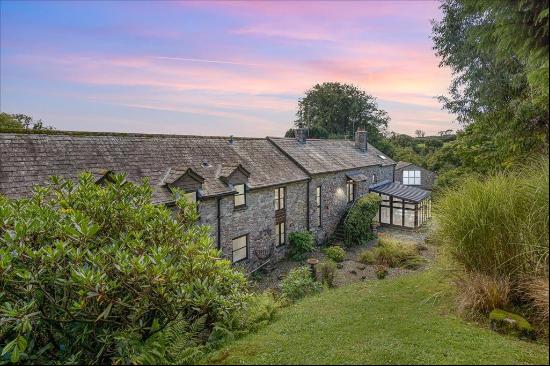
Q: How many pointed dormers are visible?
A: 3